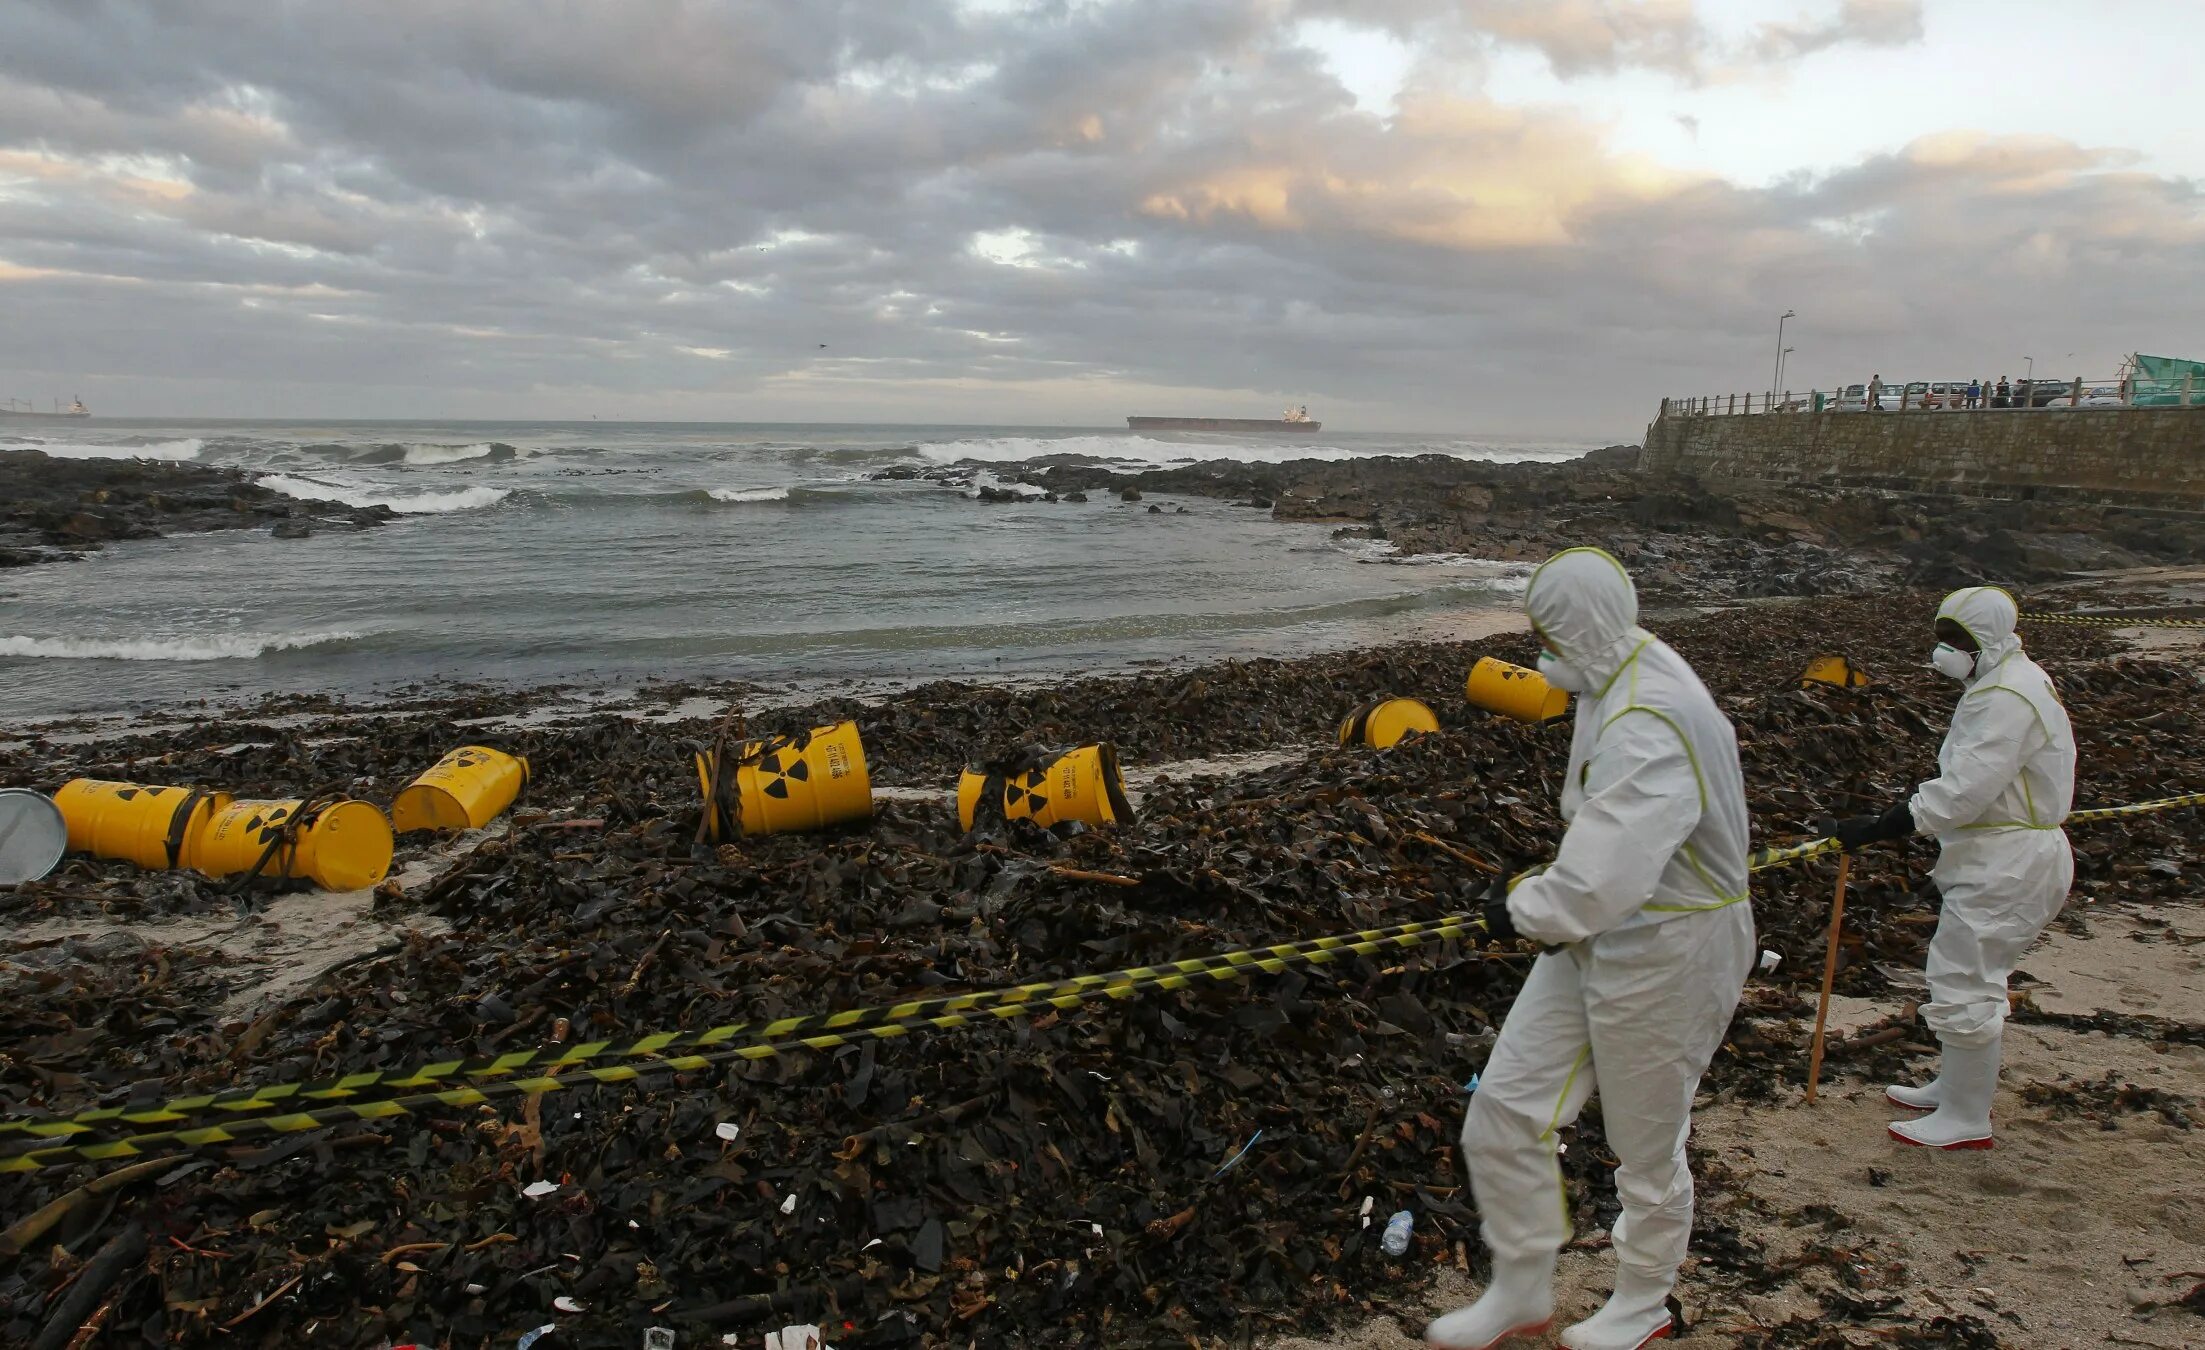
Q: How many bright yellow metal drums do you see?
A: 8